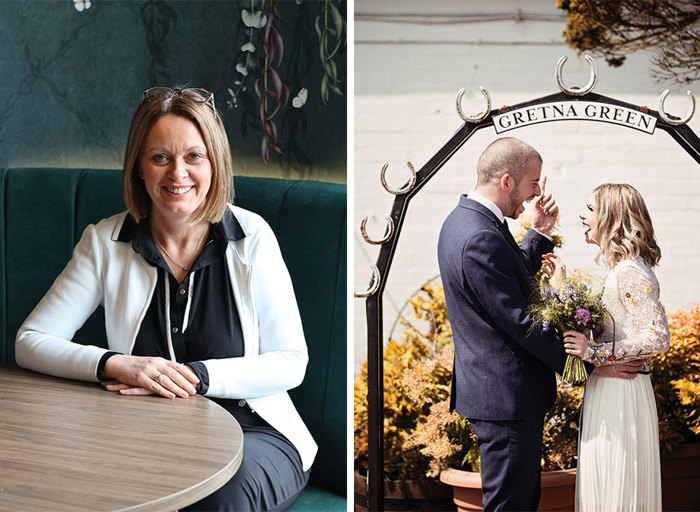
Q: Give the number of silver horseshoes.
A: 6